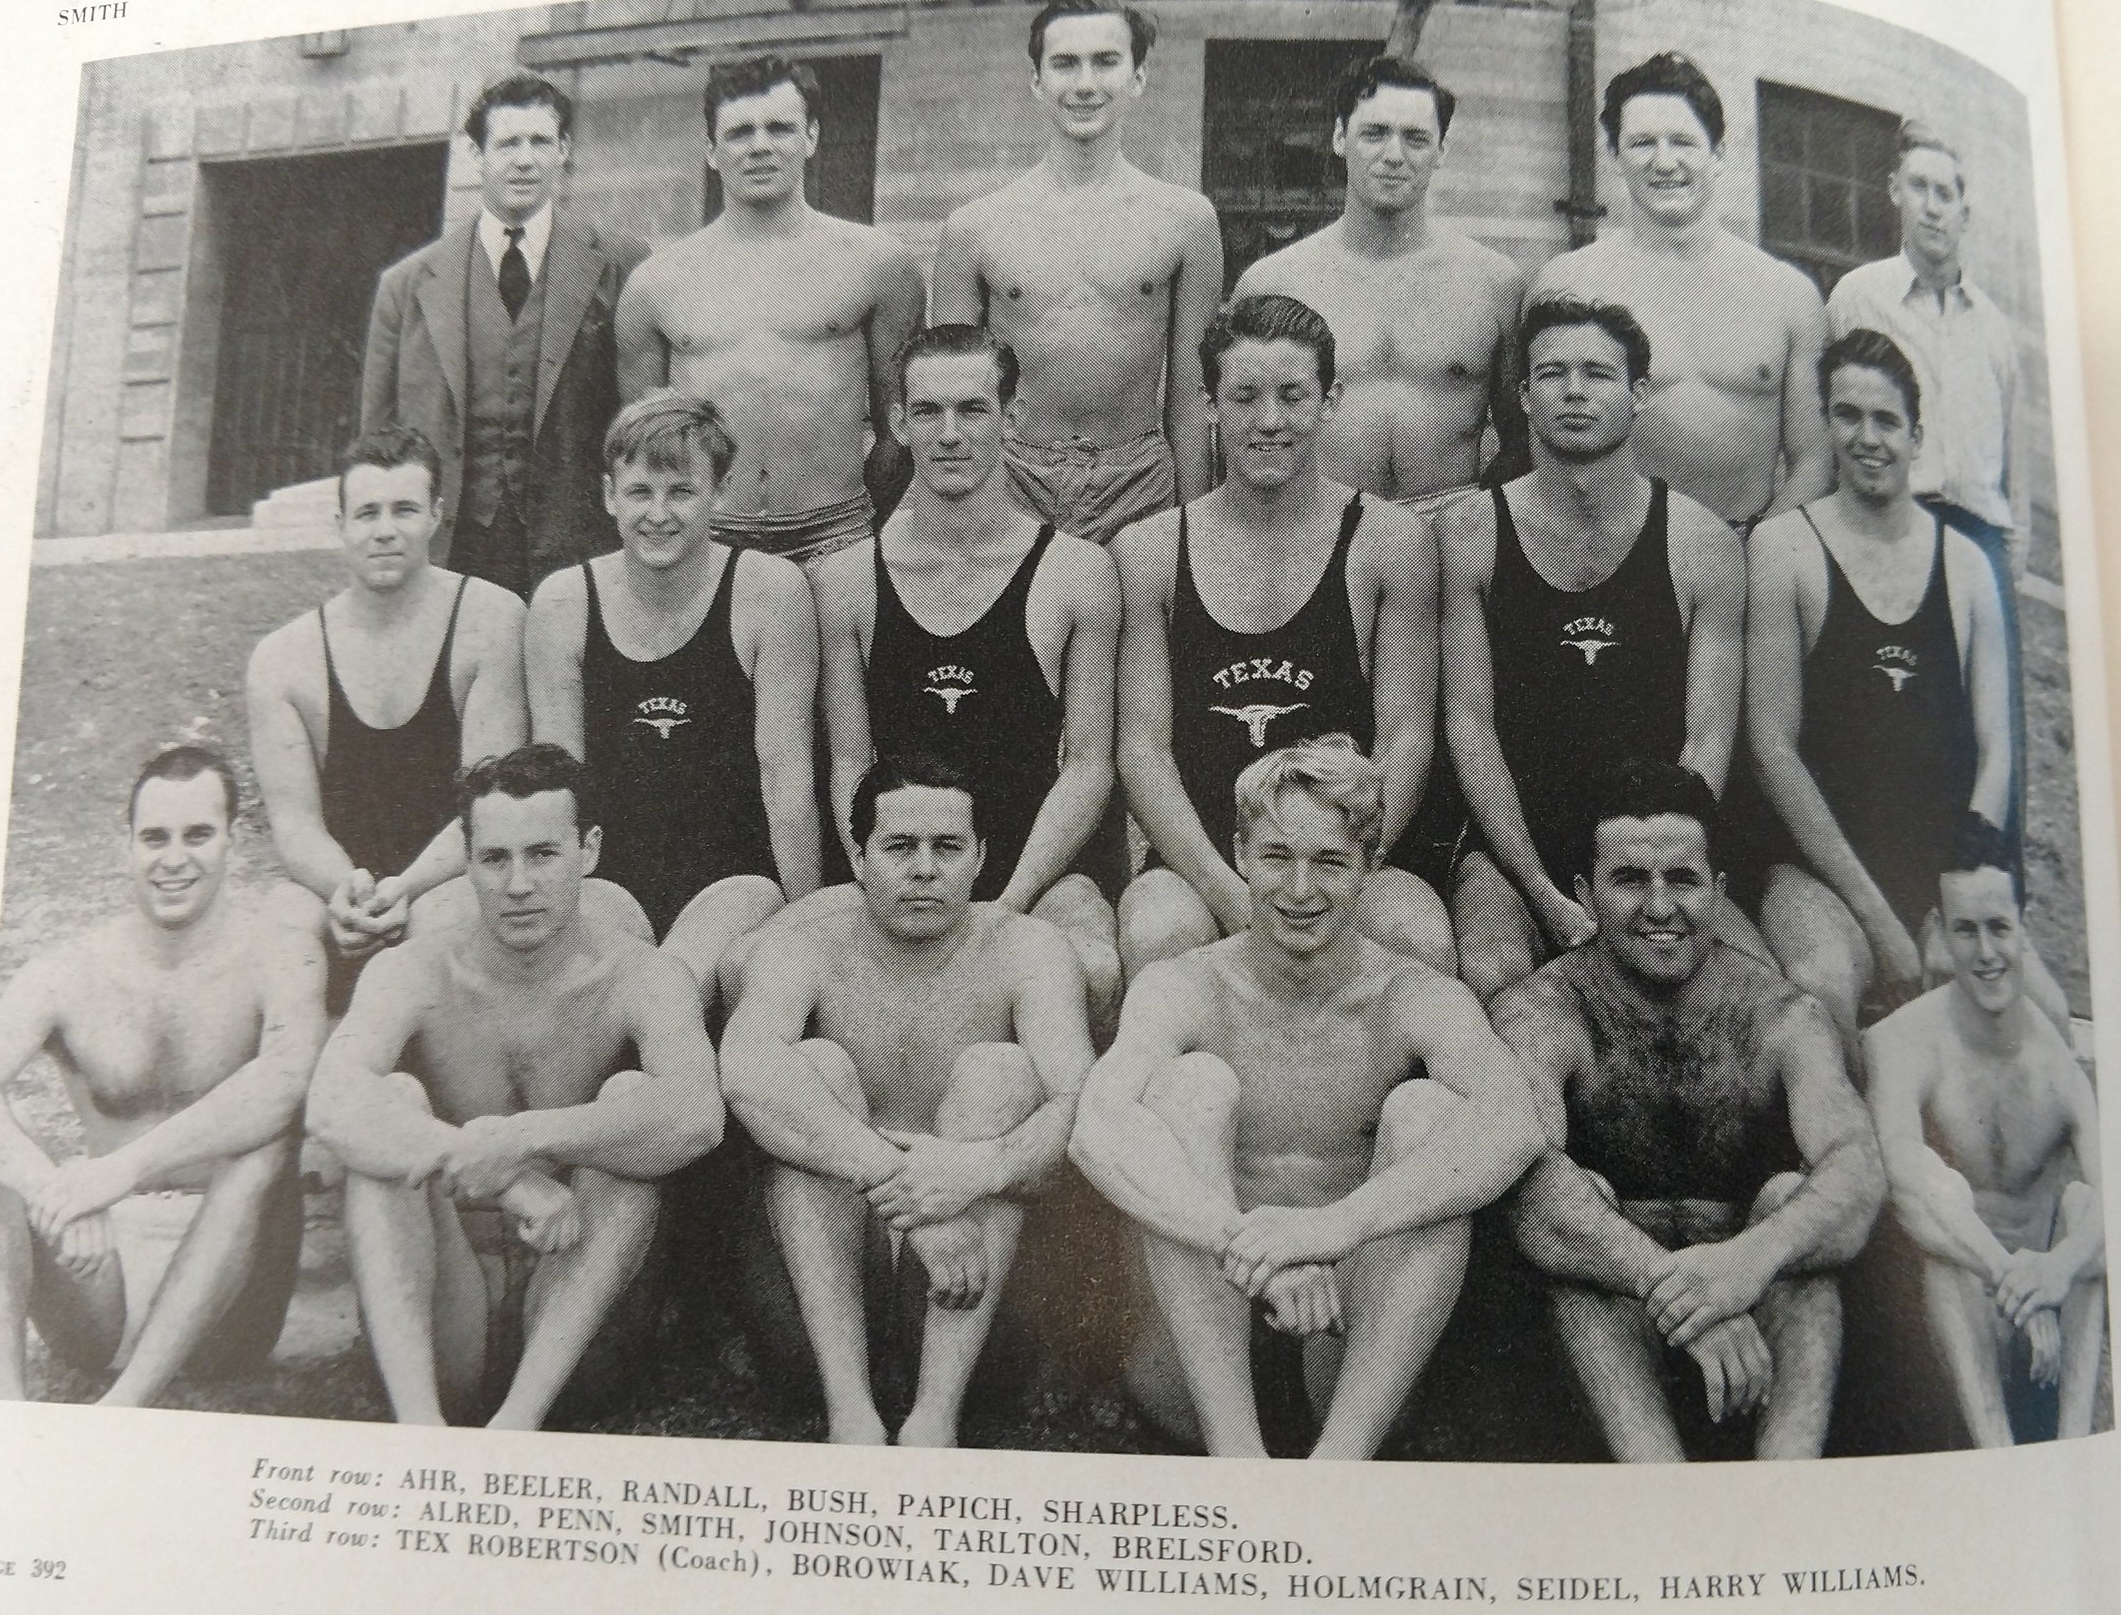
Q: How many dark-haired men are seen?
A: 15